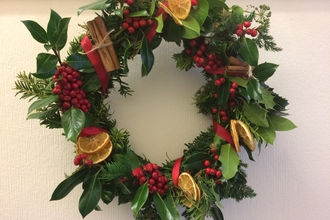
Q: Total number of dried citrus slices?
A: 8